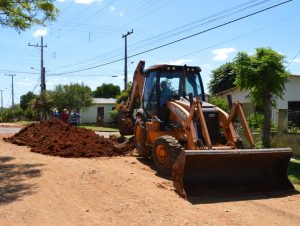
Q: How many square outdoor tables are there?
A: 0